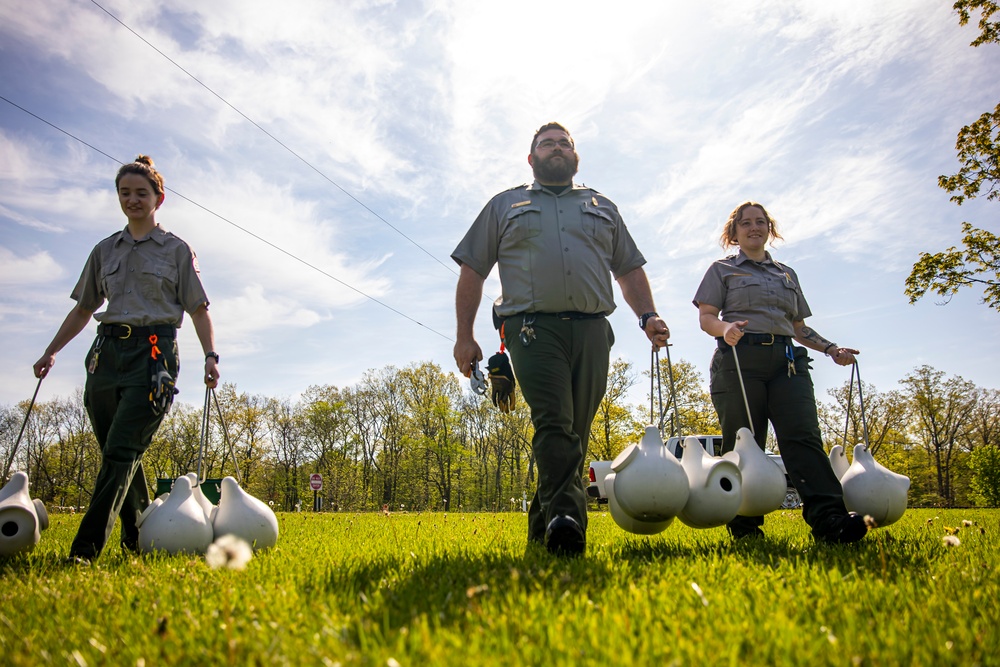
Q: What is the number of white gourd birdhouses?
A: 10